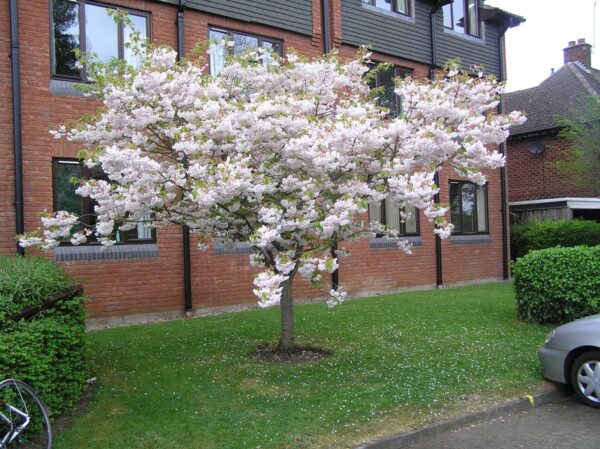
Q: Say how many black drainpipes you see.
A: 5